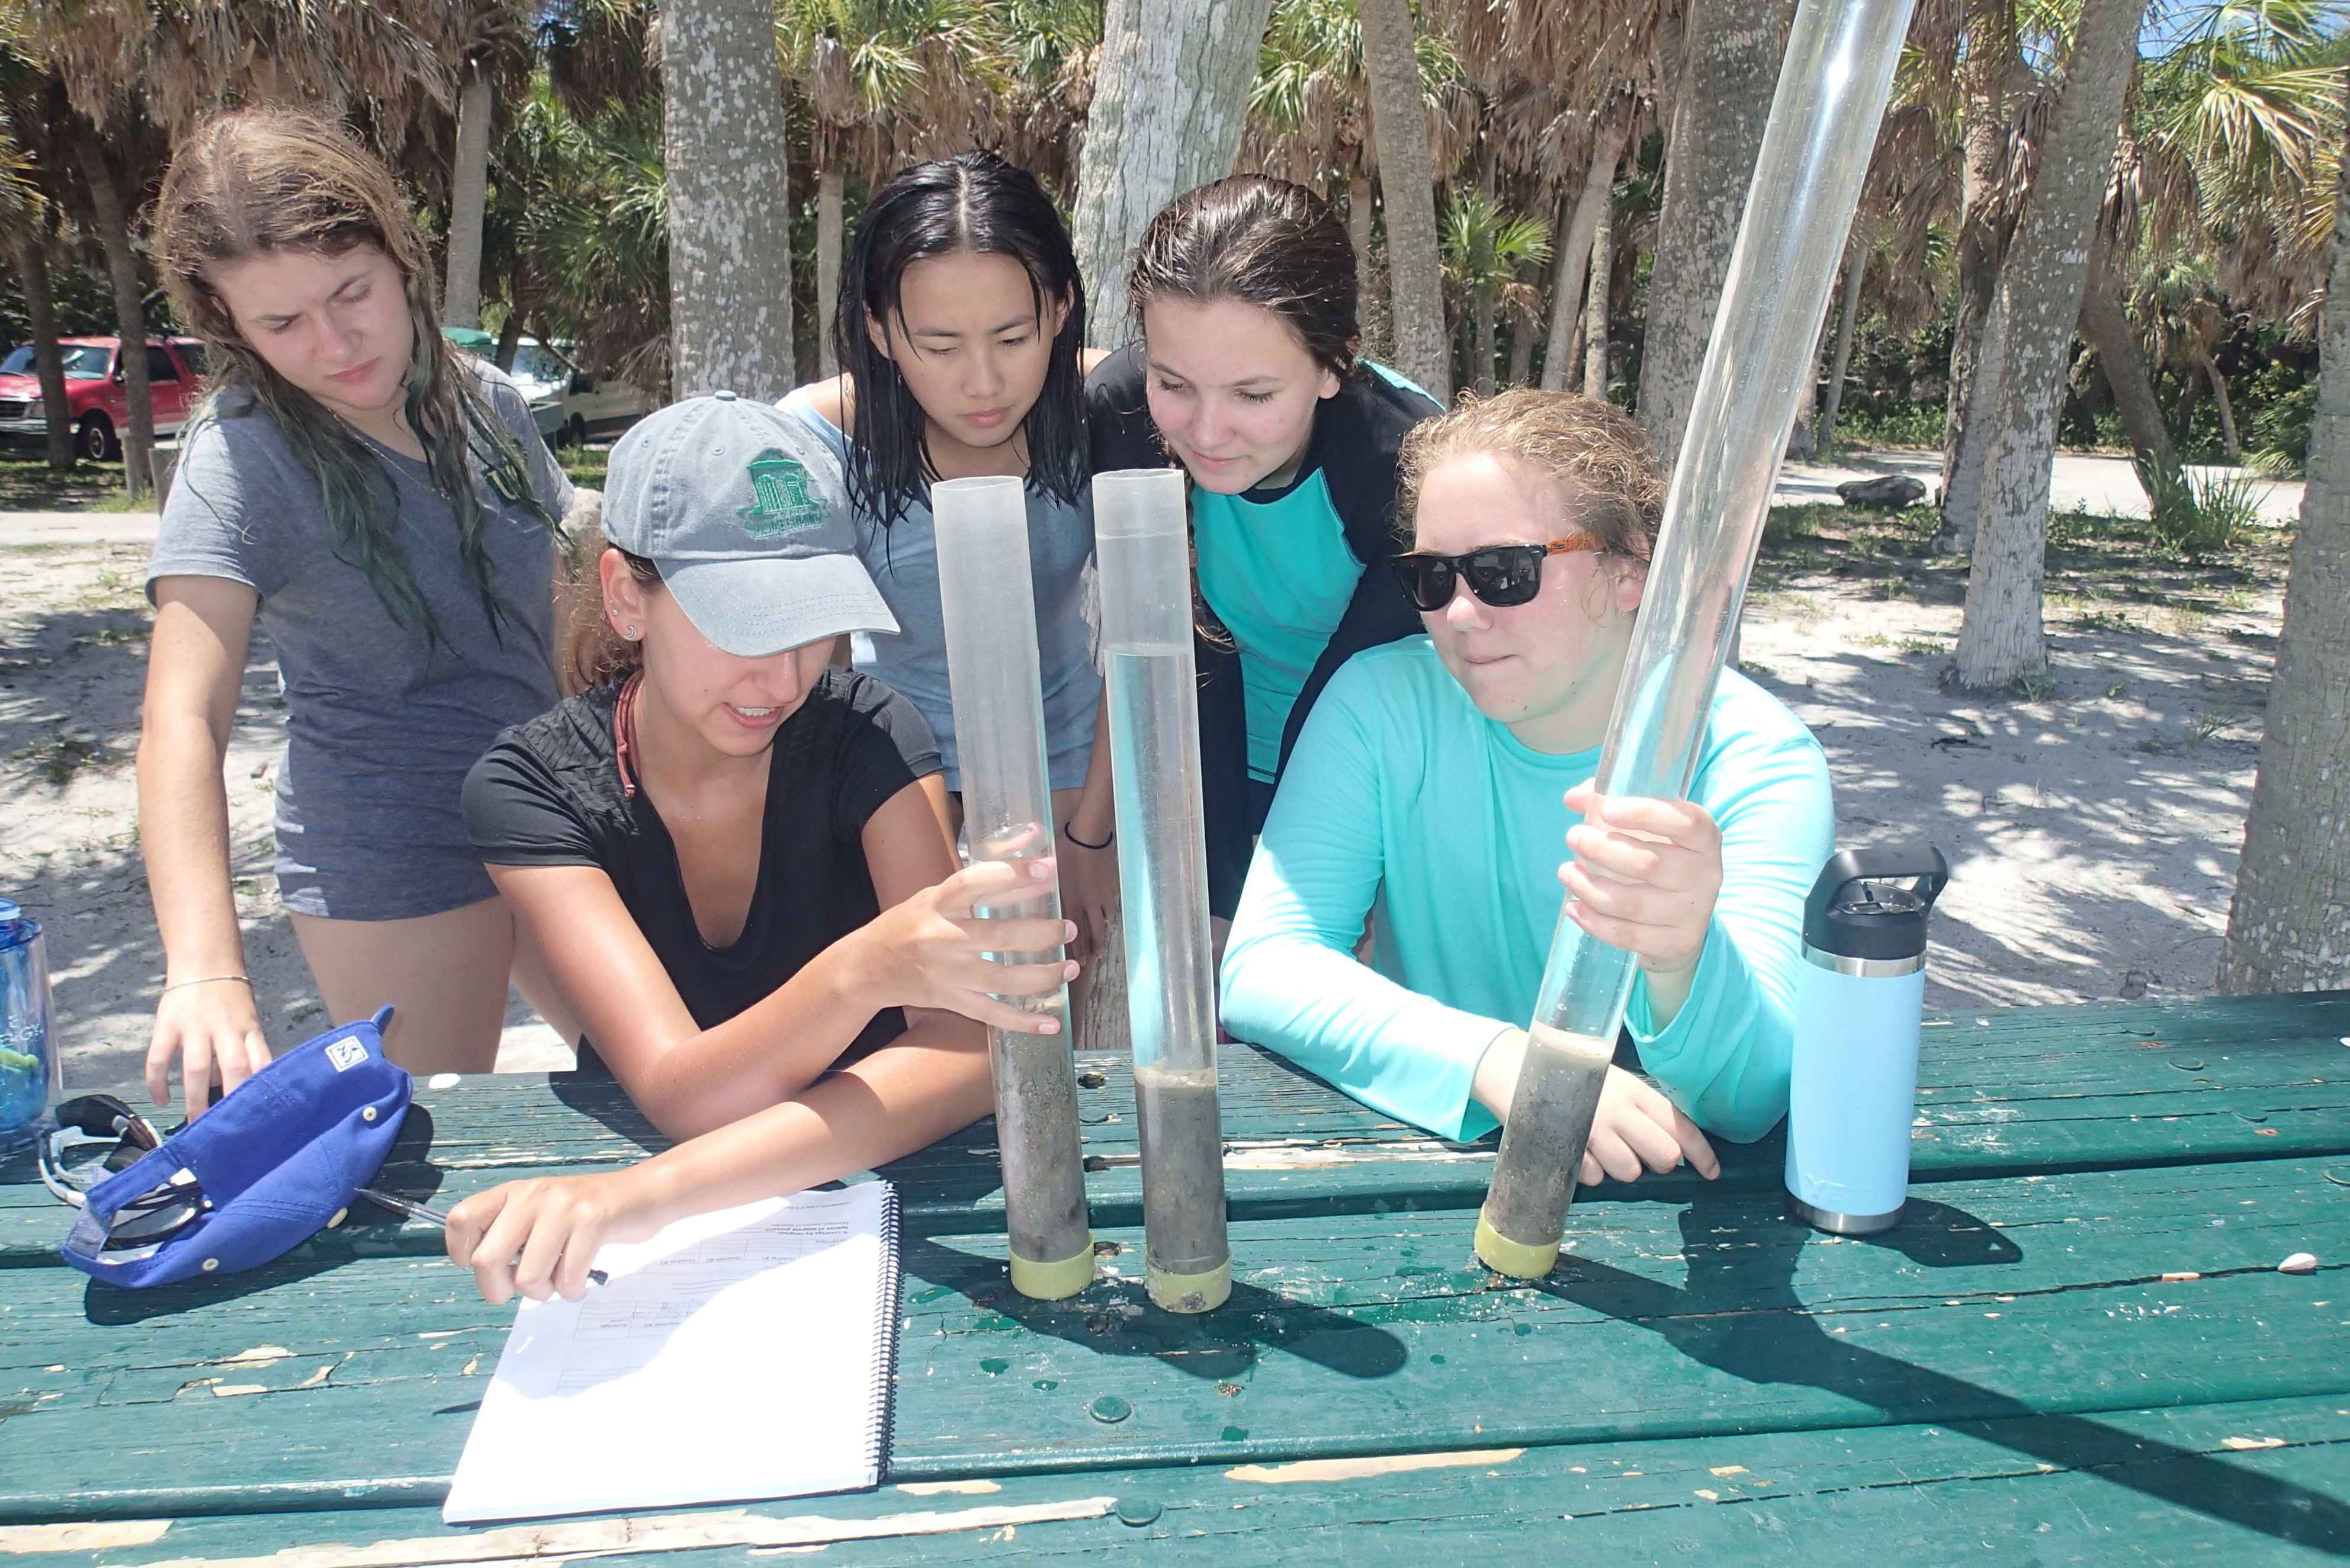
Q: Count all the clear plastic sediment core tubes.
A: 3